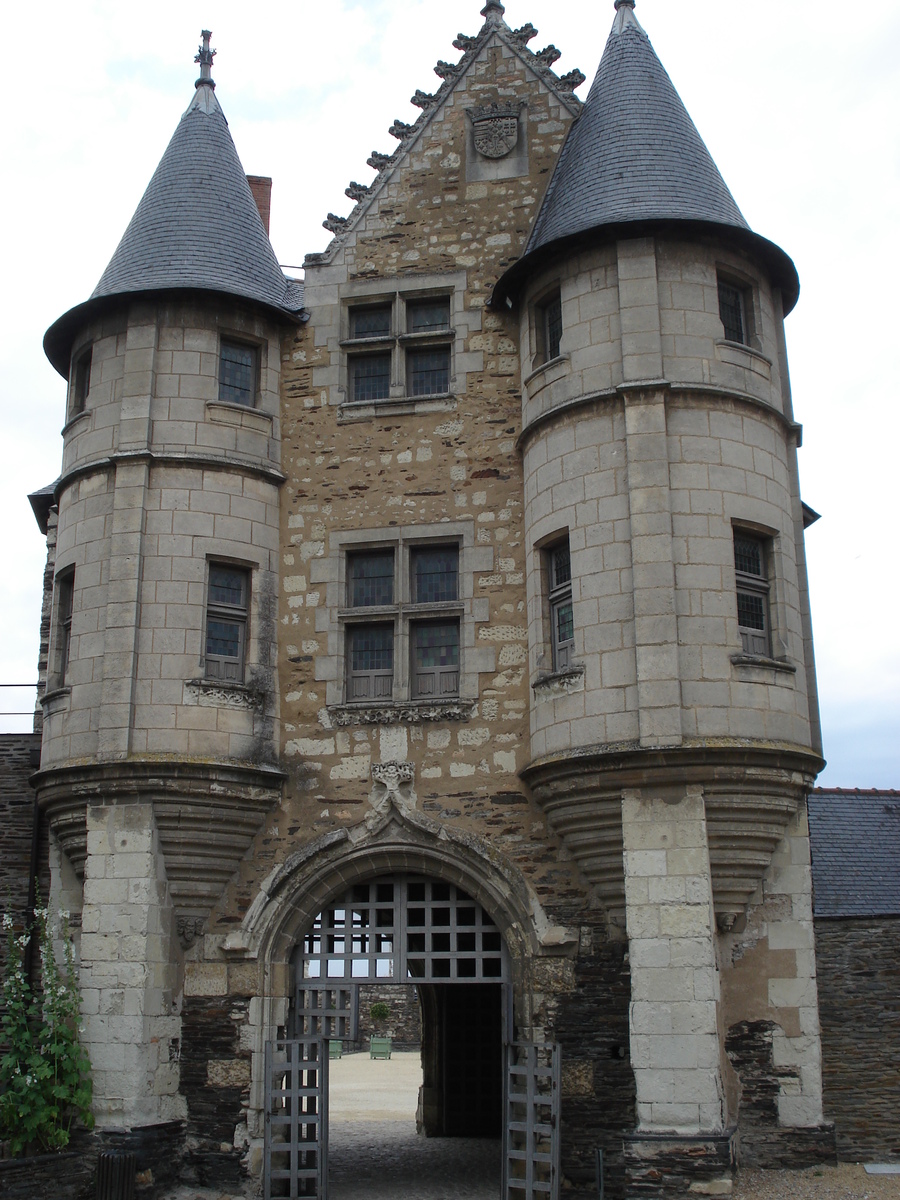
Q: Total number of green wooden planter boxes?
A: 2